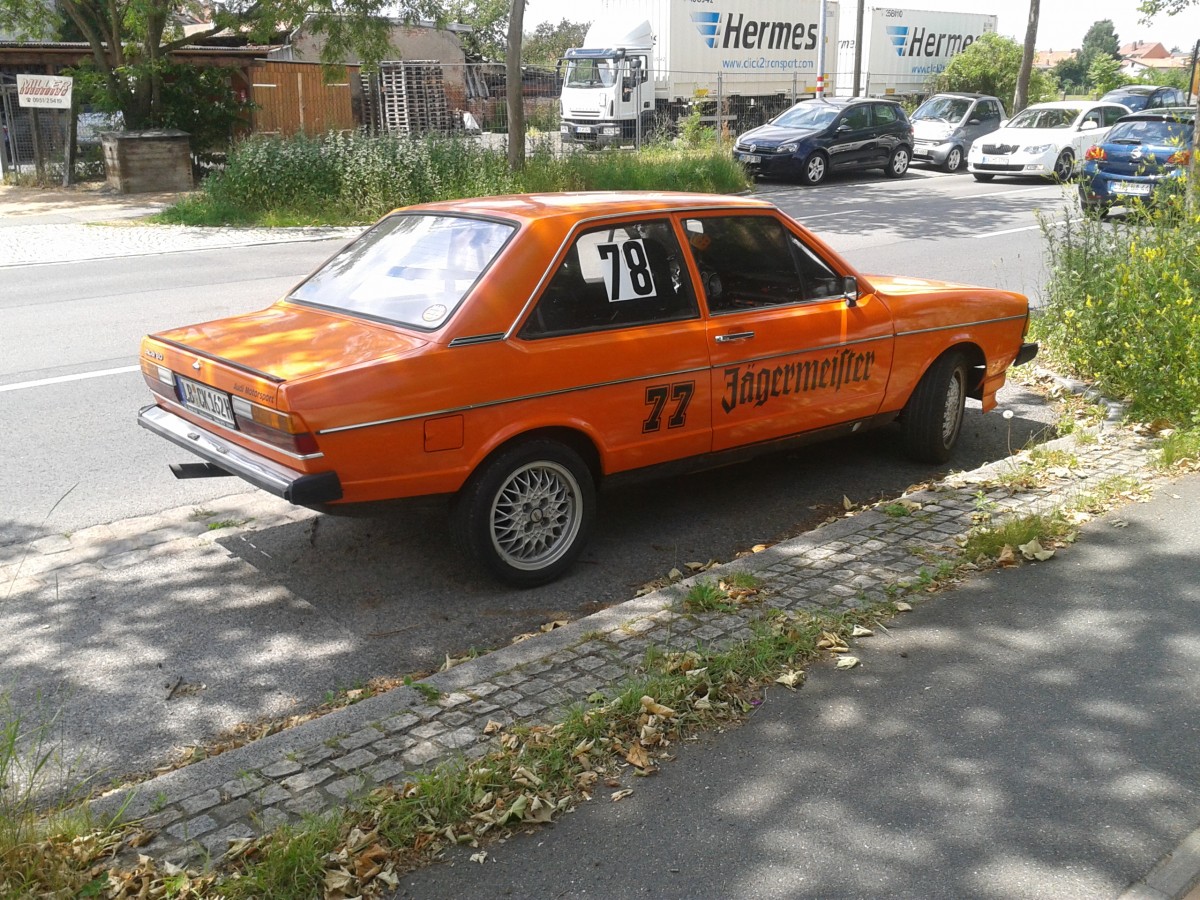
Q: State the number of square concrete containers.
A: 1